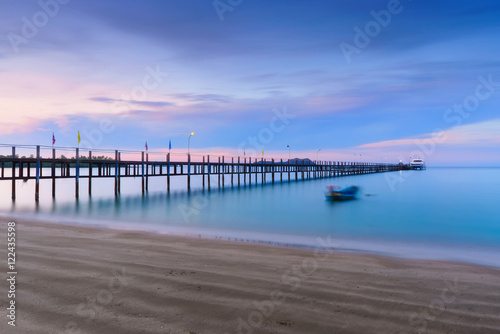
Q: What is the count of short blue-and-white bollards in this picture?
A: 0